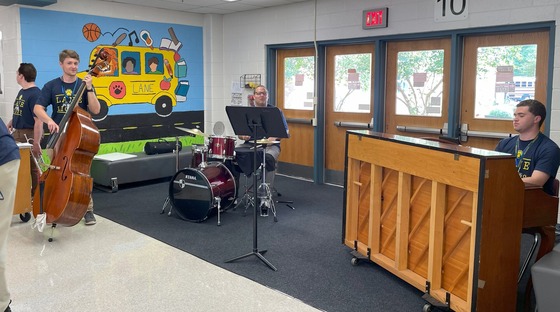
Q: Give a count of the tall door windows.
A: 4